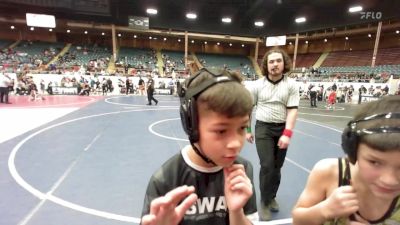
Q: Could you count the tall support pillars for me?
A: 5